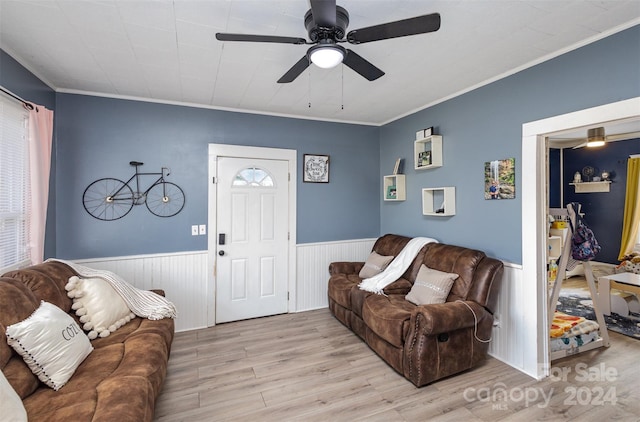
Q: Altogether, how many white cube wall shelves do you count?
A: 3